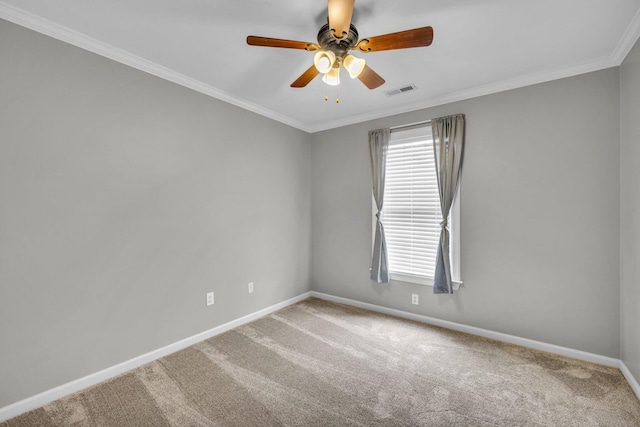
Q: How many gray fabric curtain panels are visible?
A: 2